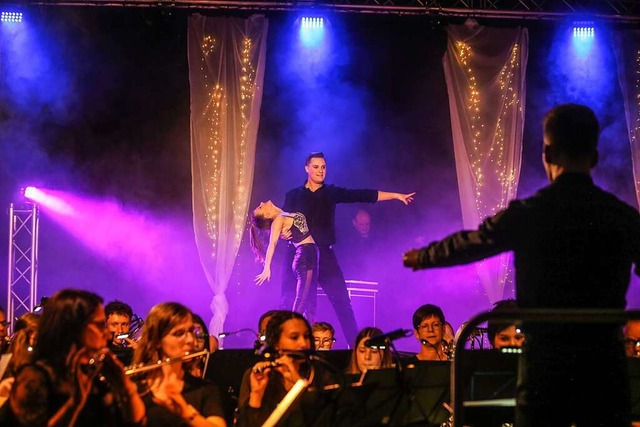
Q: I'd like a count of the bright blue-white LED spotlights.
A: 3